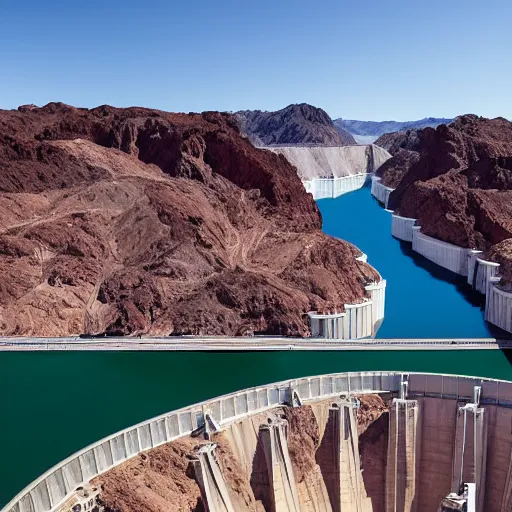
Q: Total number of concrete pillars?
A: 5